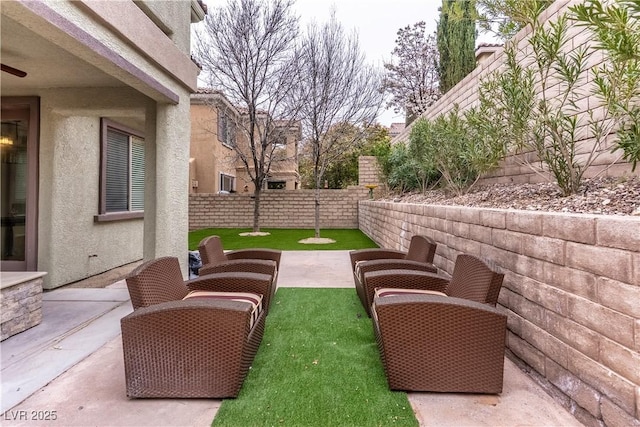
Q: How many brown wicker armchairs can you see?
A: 4